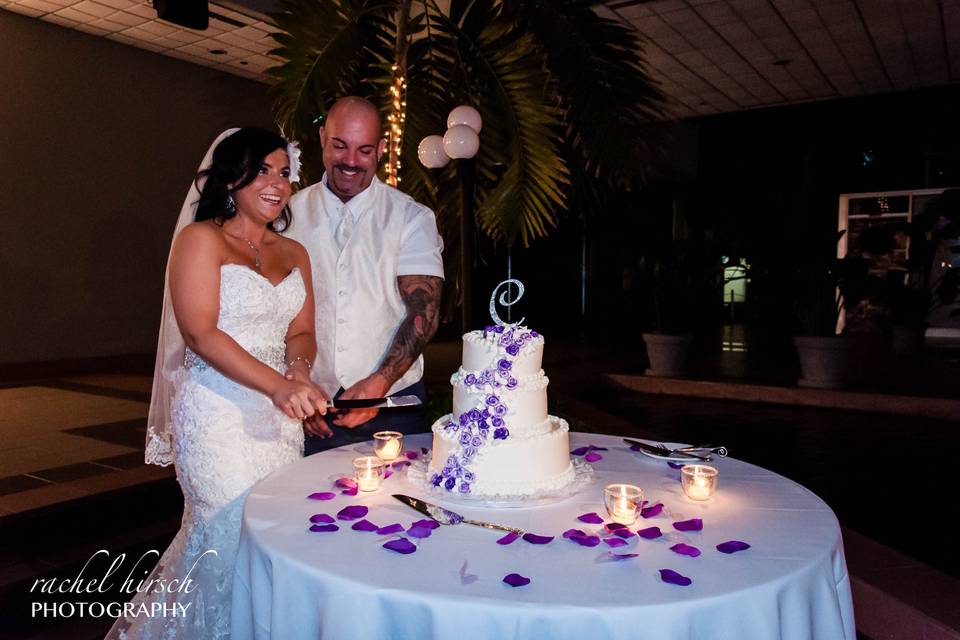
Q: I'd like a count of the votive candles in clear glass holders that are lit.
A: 4